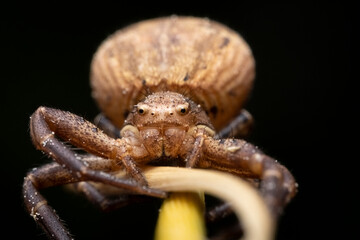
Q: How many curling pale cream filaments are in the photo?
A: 1